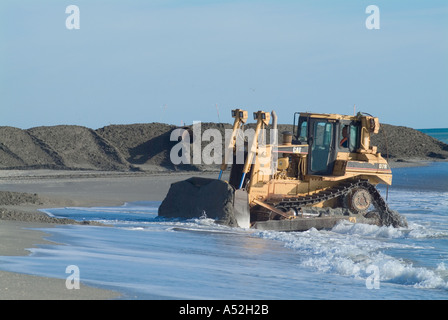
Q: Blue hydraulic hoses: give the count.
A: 2